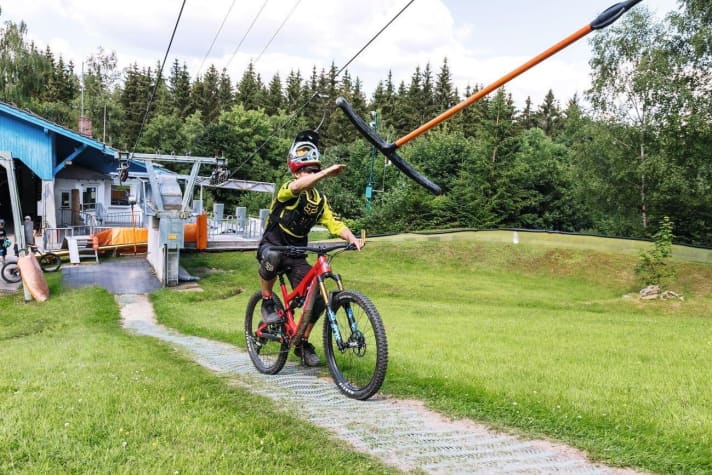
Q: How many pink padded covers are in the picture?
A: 1